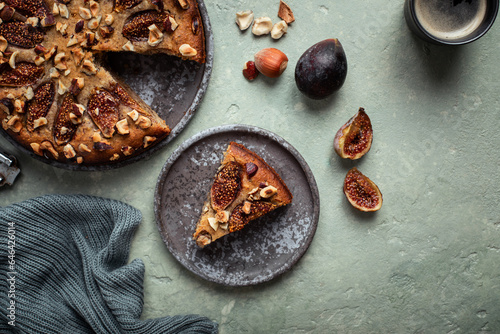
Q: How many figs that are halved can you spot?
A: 2